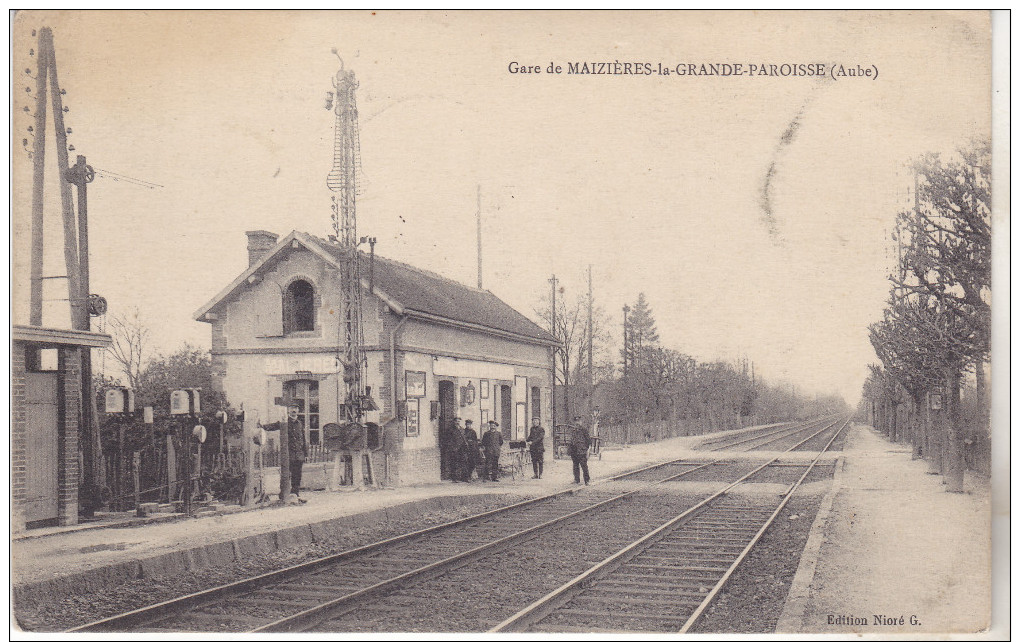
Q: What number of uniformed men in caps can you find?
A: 6